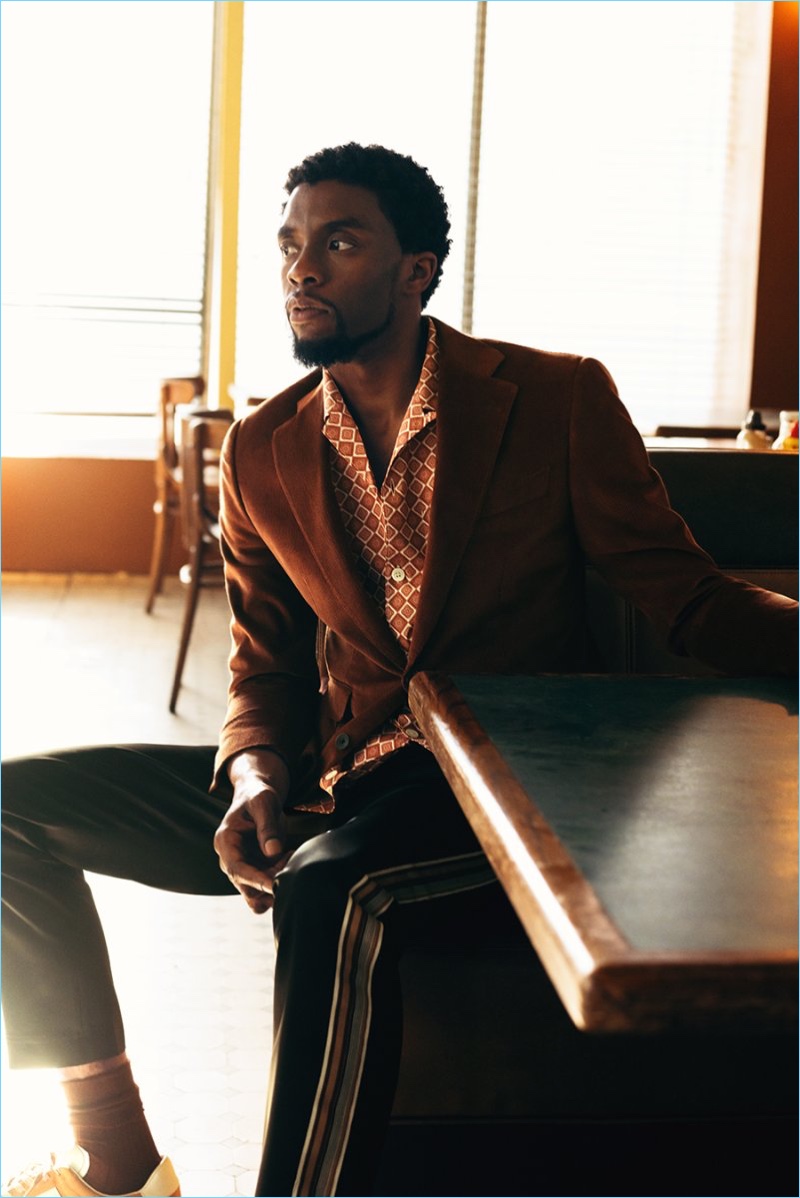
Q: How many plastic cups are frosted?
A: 0